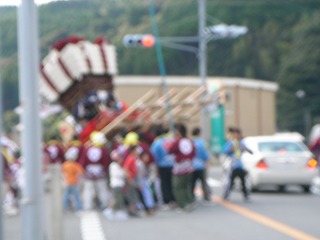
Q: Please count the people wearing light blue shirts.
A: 3